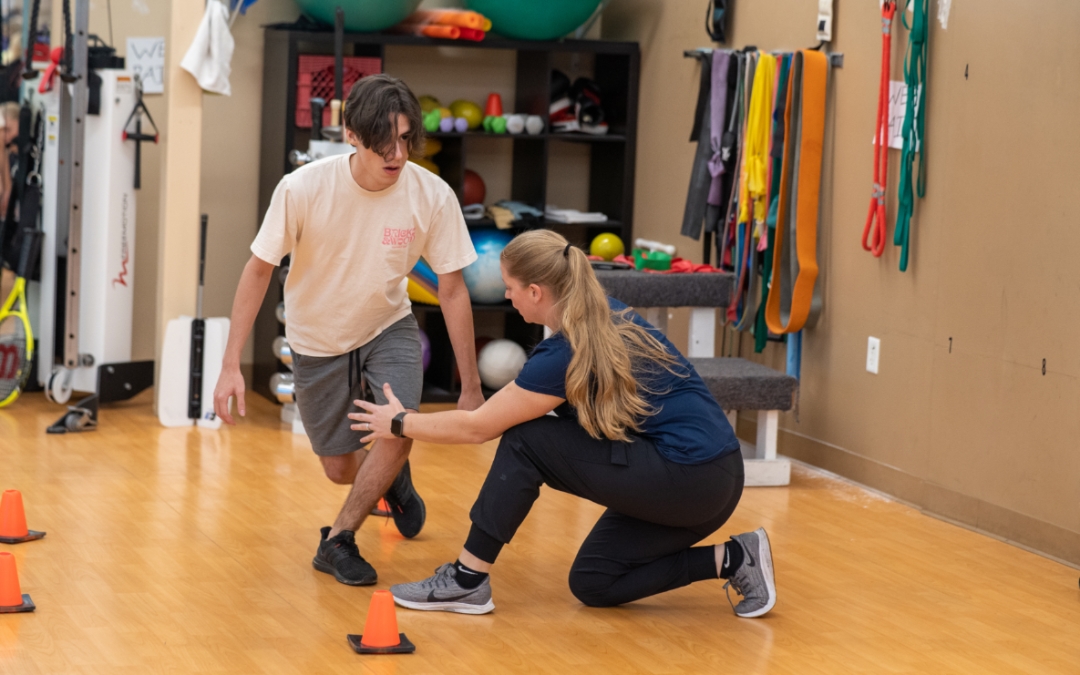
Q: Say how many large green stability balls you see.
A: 2